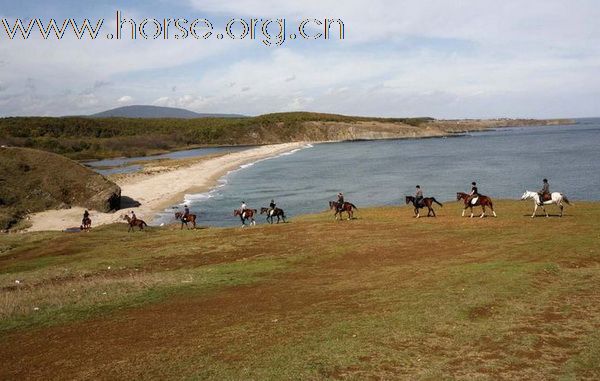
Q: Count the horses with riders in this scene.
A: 9